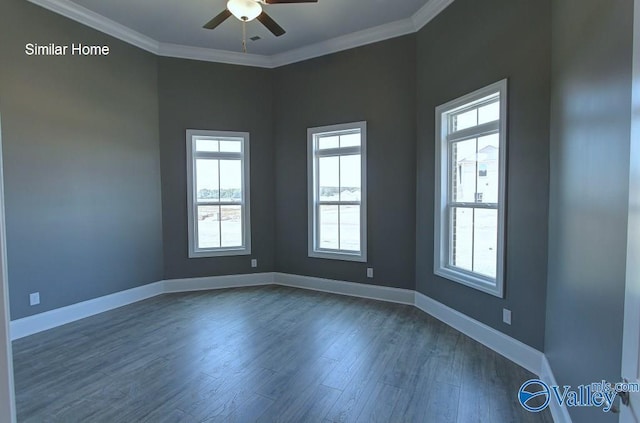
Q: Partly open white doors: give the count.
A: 1